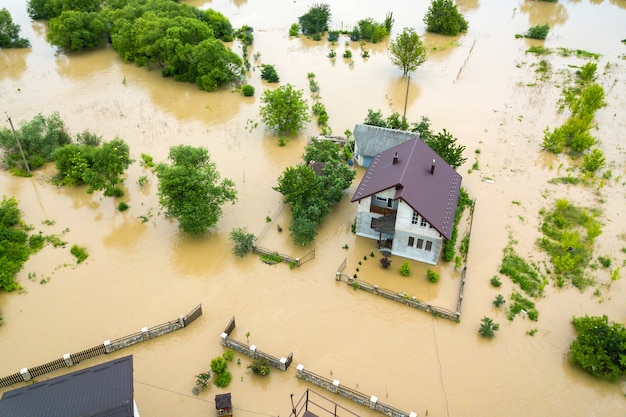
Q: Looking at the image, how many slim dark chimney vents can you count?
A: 2